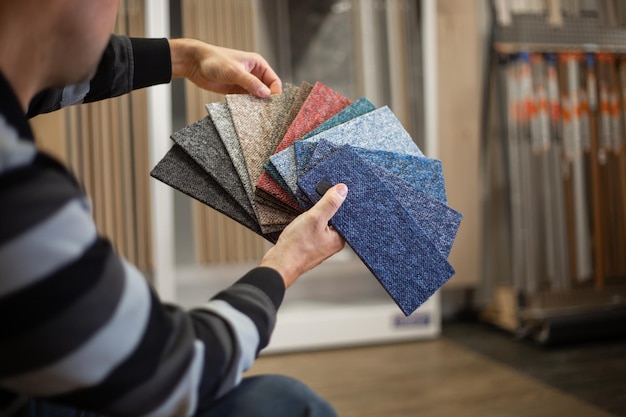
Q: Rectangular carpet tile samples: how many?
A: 12